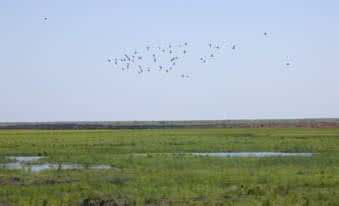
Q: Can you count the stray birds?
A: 3